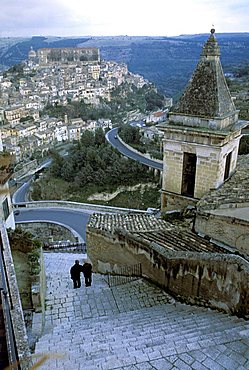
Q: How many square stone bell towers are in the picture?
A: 1